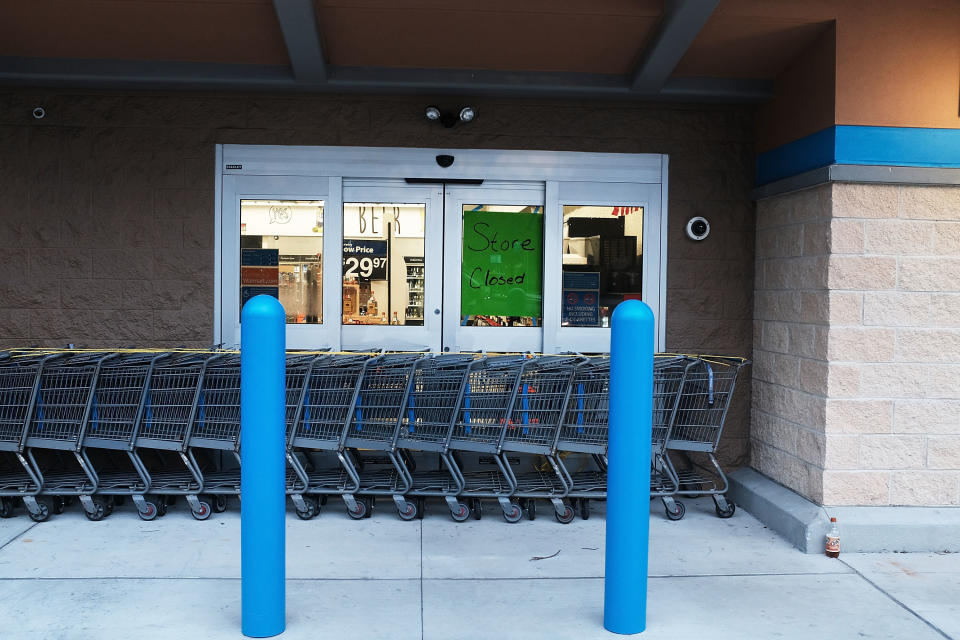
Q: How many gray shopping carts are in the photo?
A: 14